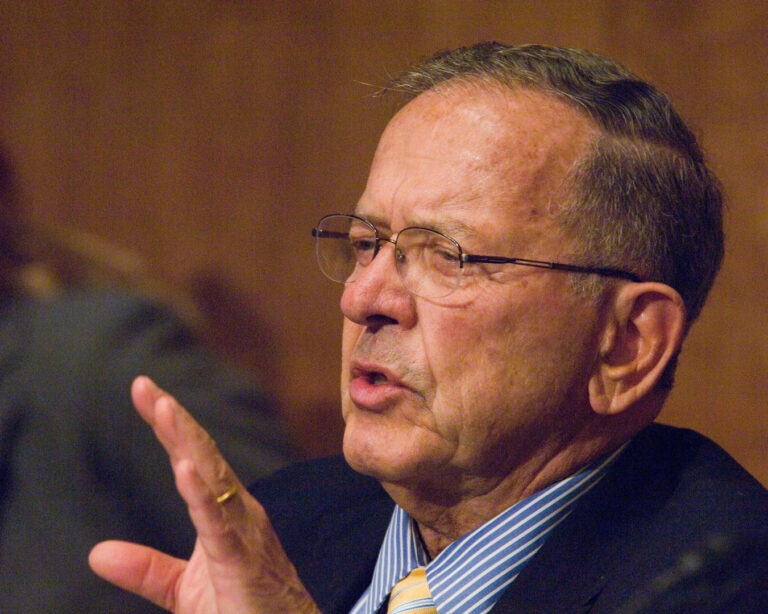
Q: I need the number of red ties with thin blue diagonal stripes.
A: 0